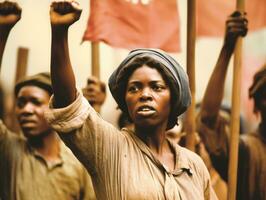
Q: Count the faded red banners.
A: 2